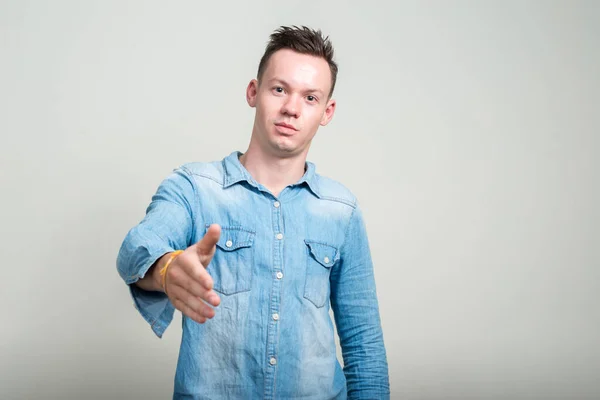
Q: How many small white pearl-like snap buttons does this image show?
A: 7